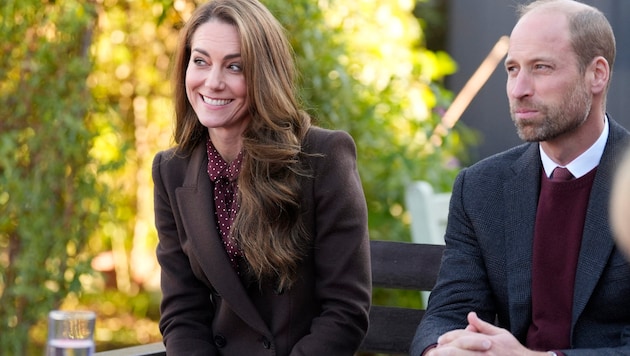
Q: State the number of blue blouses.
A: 0